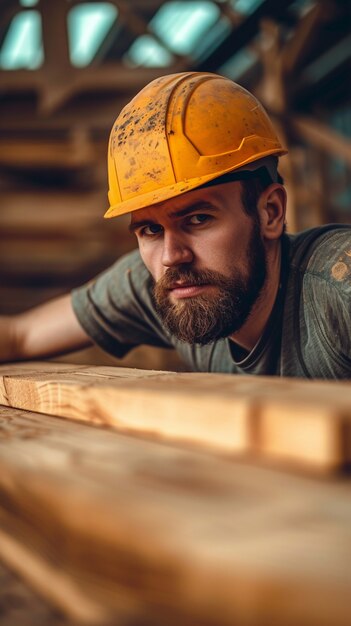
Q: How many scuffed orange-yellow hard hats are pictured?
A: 1